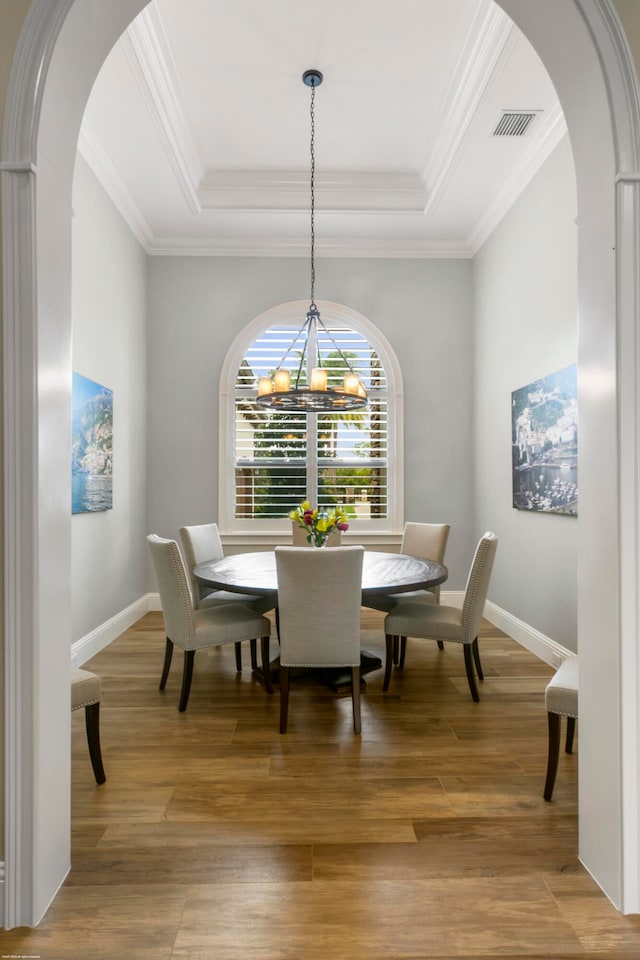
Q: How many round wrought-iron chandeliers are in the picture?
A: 1